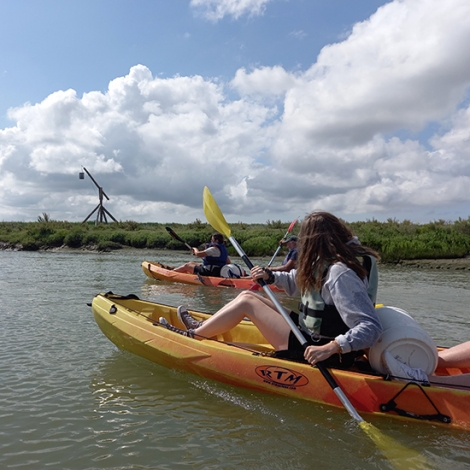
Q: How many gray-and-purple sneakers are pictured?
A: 2